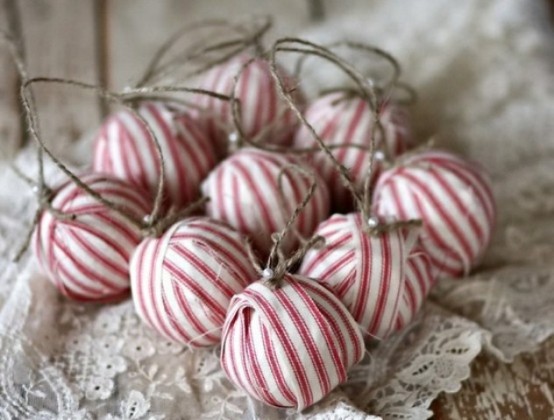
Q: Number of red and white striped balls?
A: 9